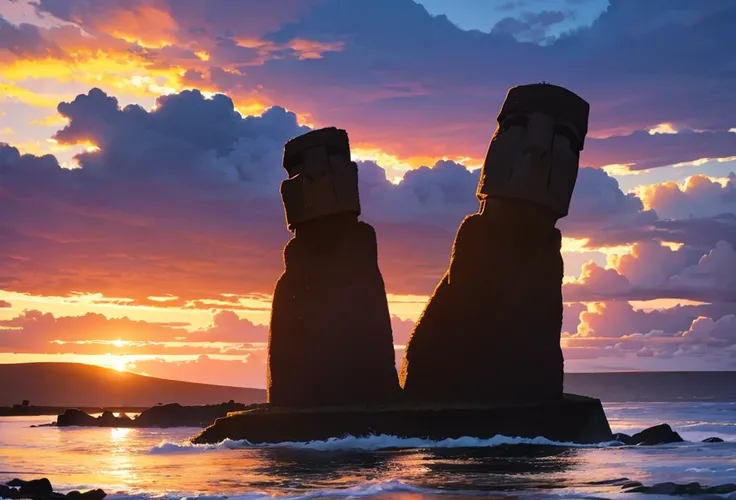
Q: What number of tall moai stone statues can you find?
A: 2